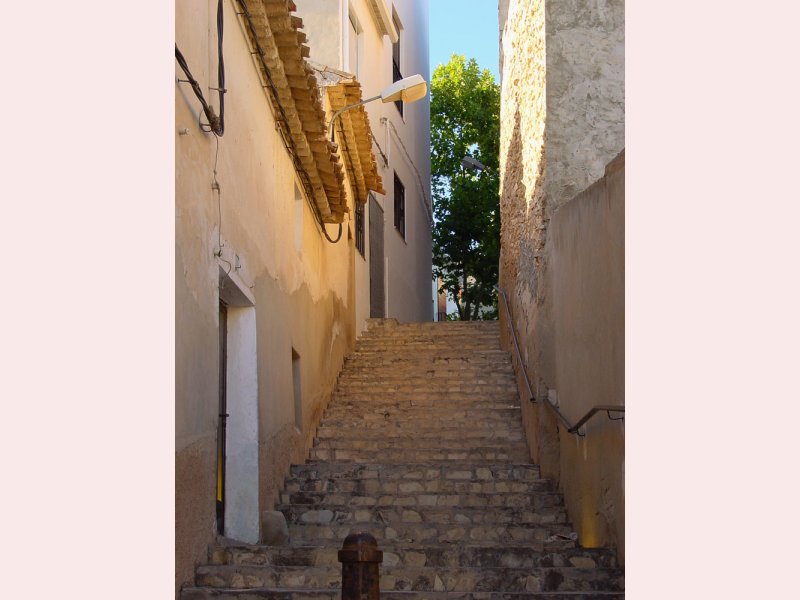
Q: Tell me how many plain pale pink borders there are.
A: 2